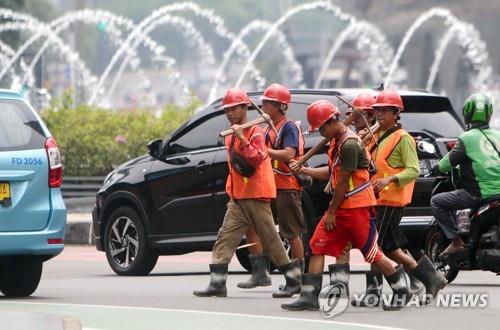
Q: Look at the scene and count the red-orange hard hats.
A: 5